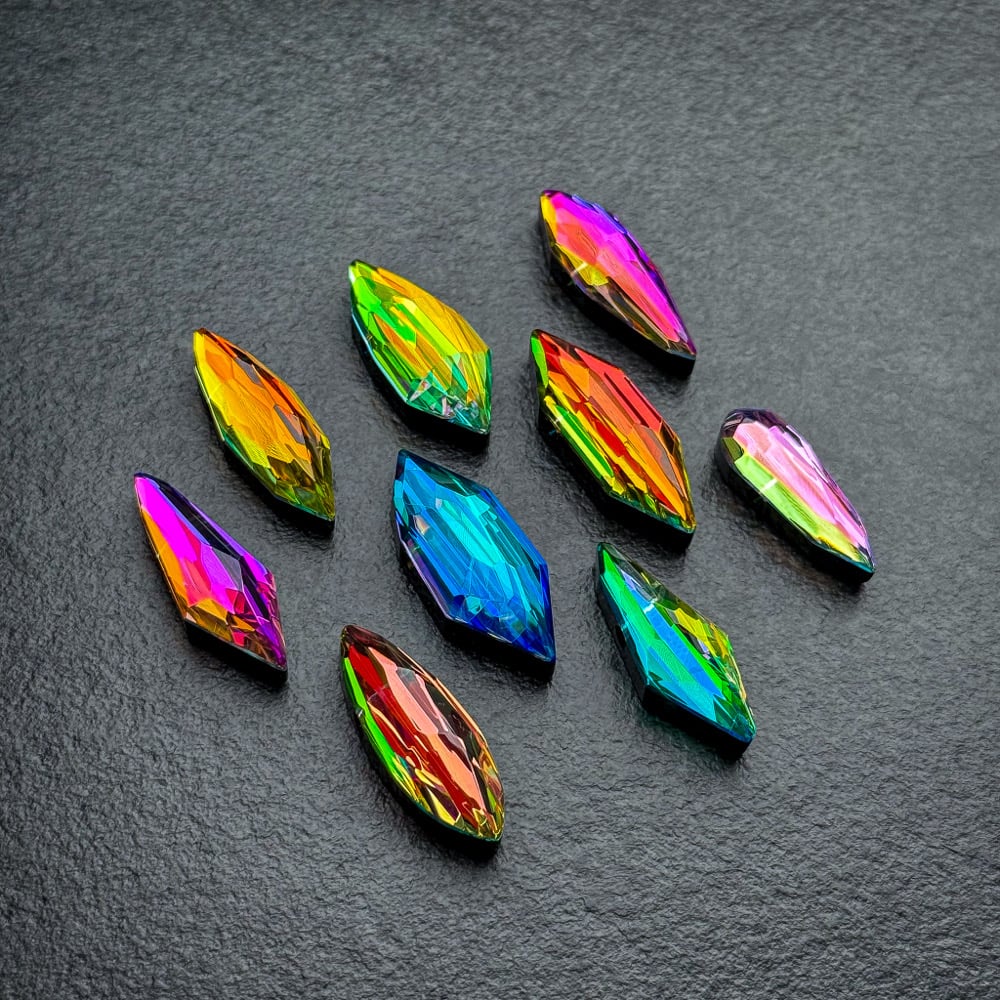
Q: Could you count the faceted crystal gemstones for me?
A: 9